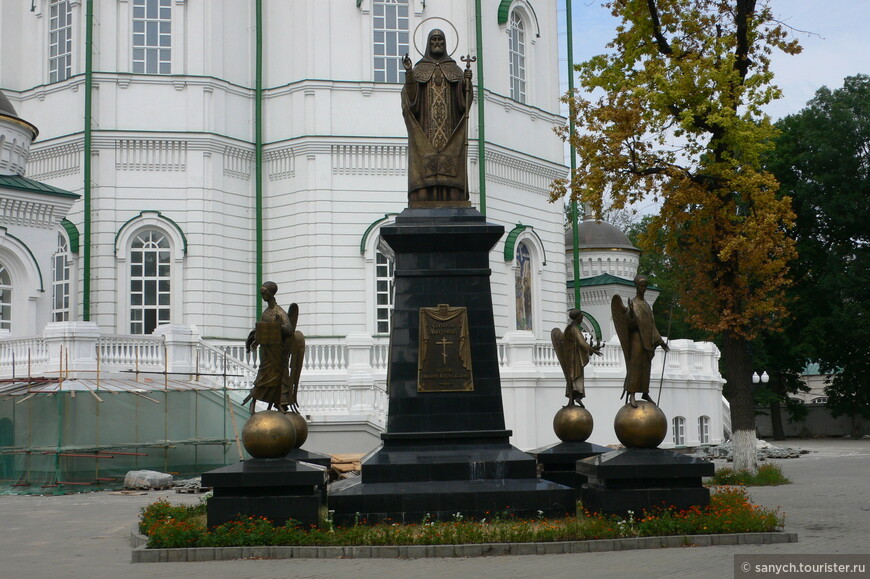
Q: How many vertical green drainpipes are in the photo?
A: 4